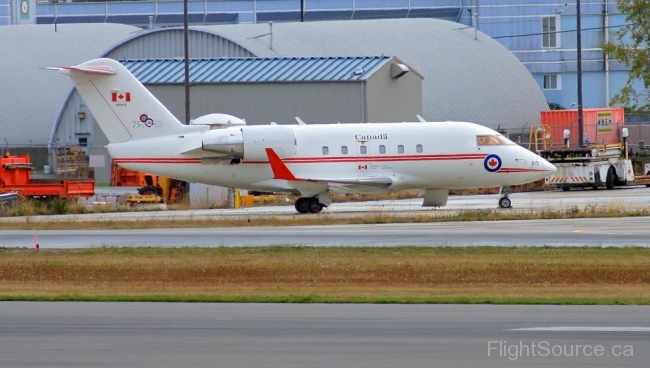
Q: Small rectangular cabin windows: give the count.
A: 6